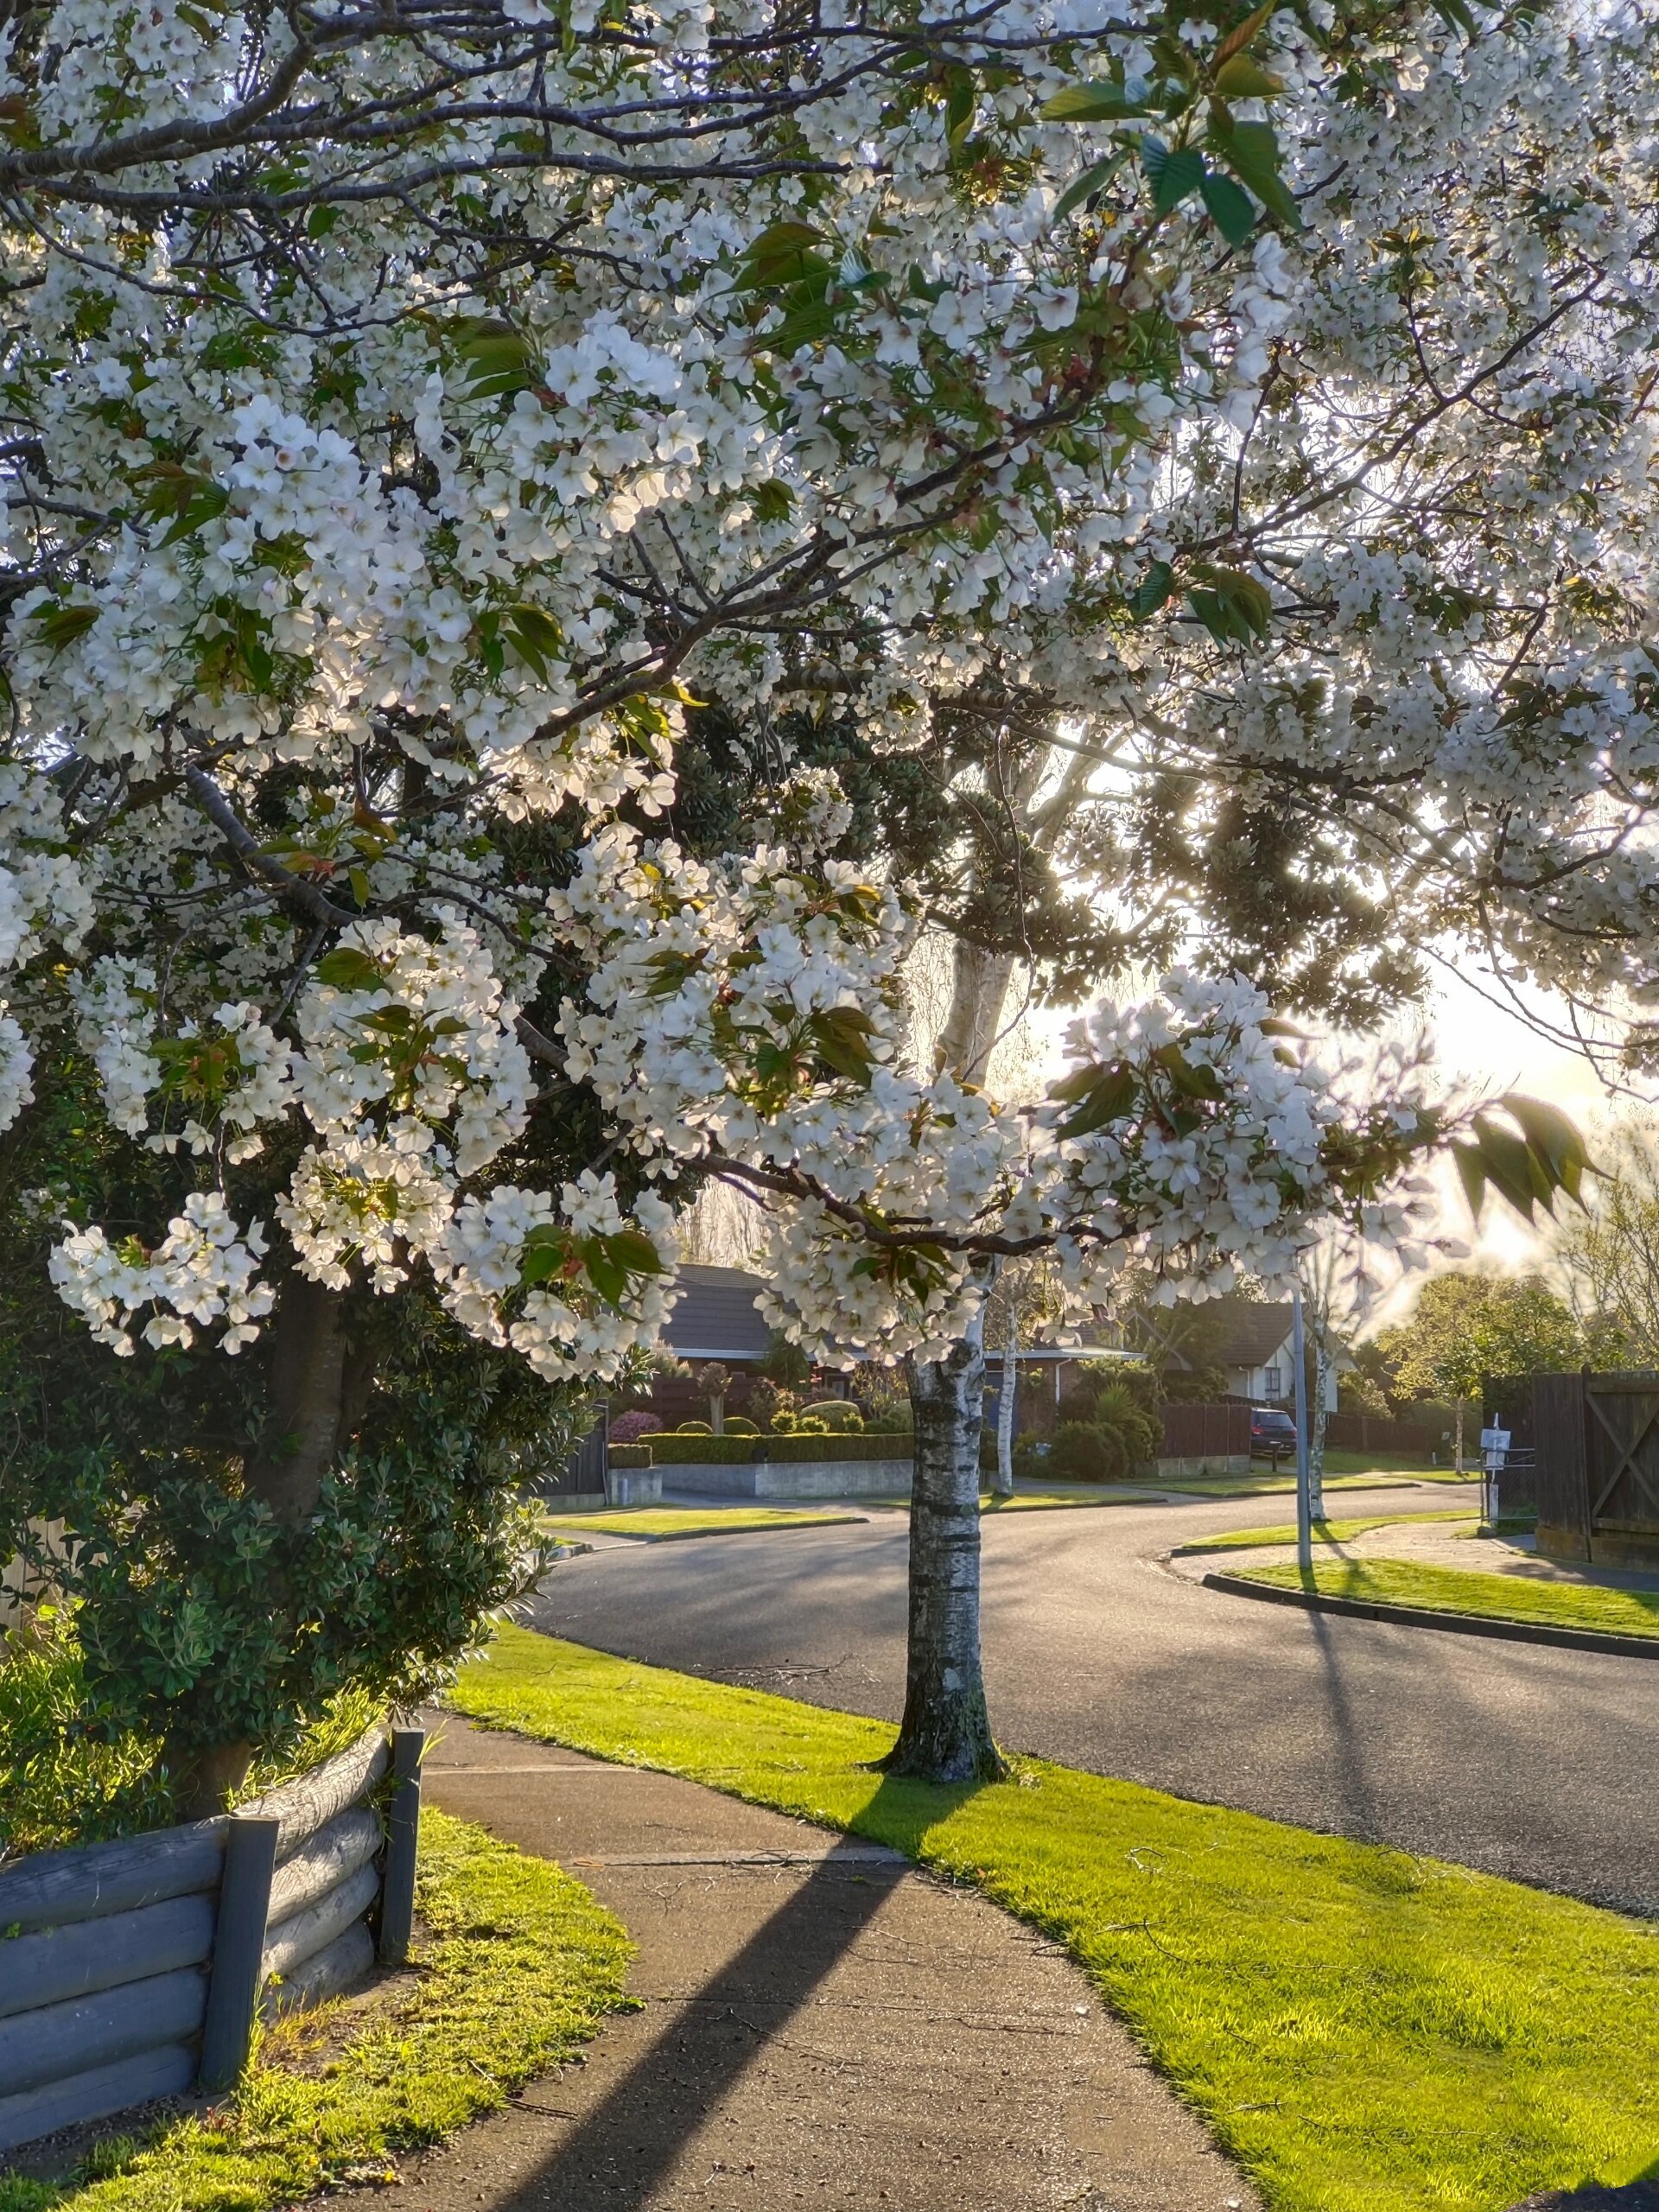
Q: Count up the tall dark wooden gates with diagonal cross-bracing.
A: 1